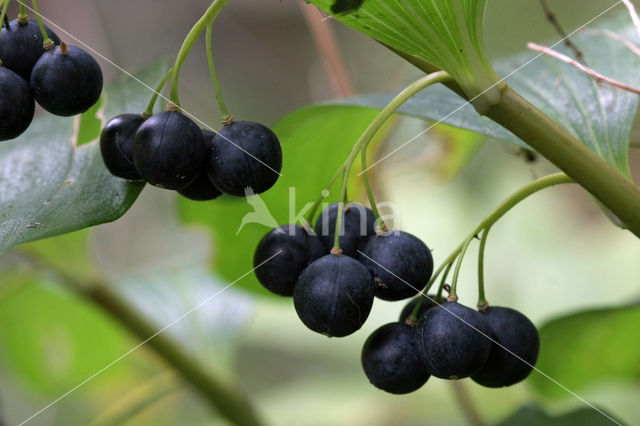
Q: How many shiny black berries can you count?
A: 15